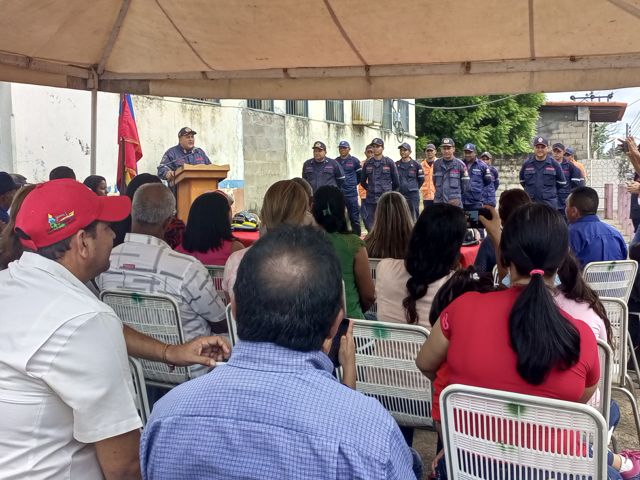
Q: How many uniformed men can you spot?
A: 13